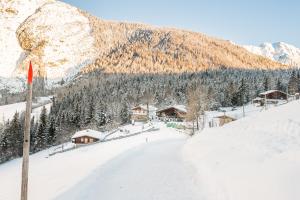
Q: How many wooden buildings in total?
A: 5